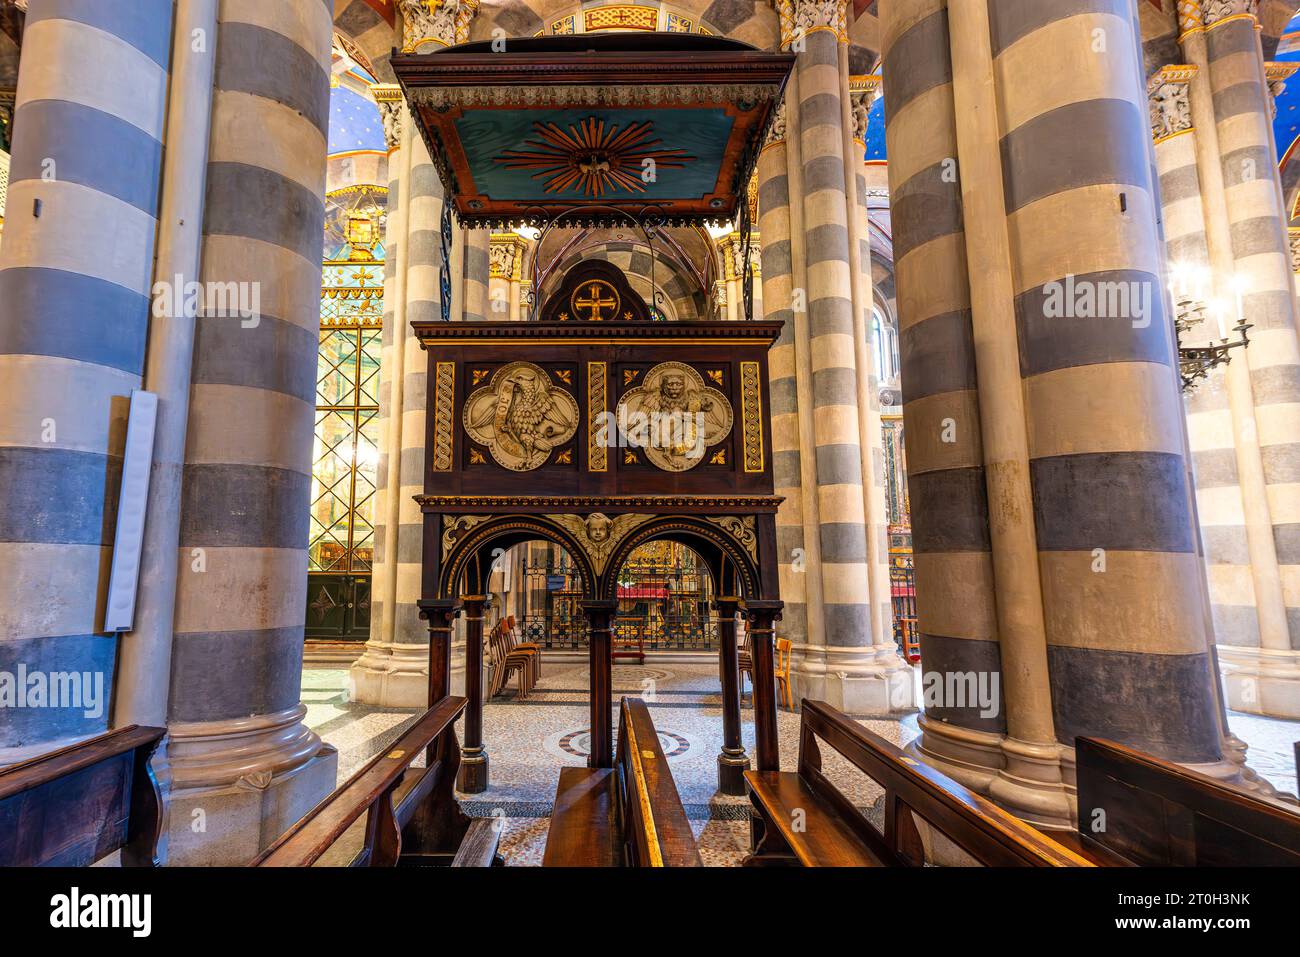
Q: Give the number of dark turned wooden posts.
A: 5